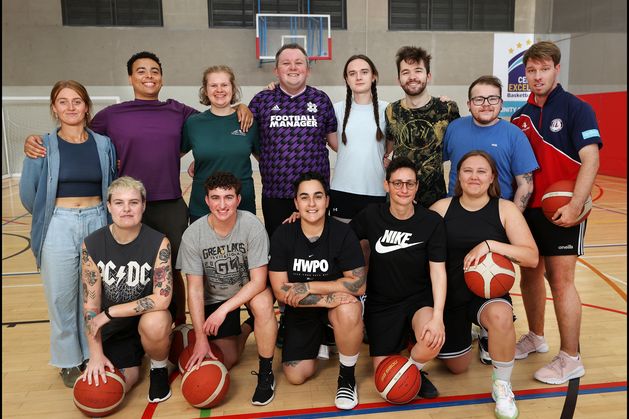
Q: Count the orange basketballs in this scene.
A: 7